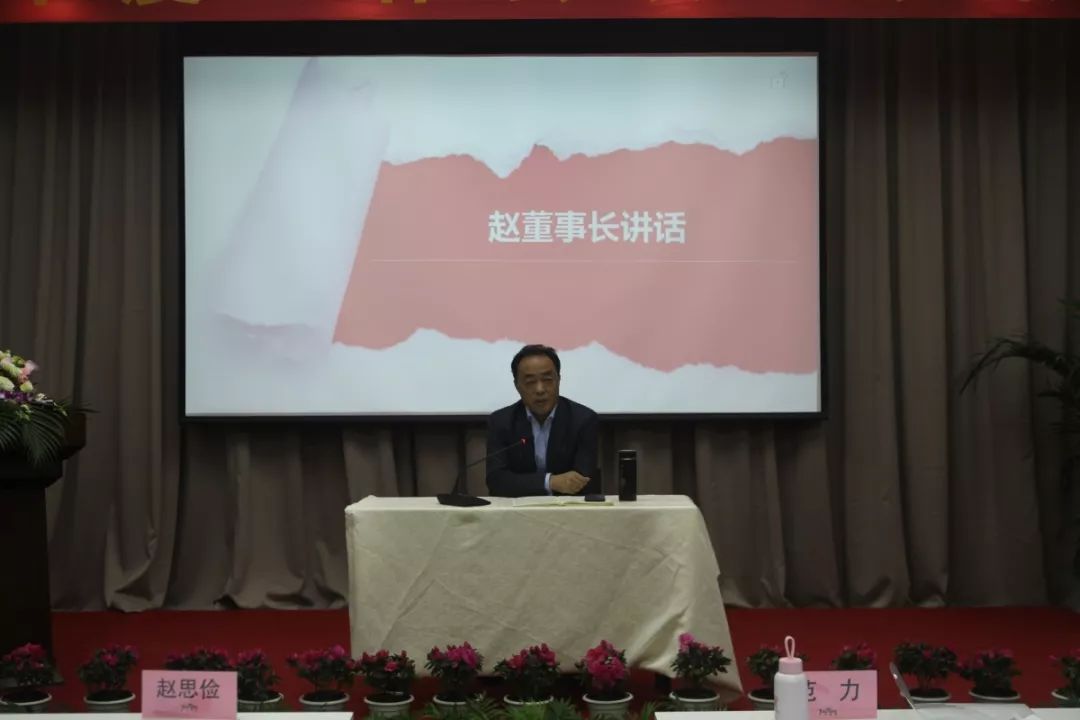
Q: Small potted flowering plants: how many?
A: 15